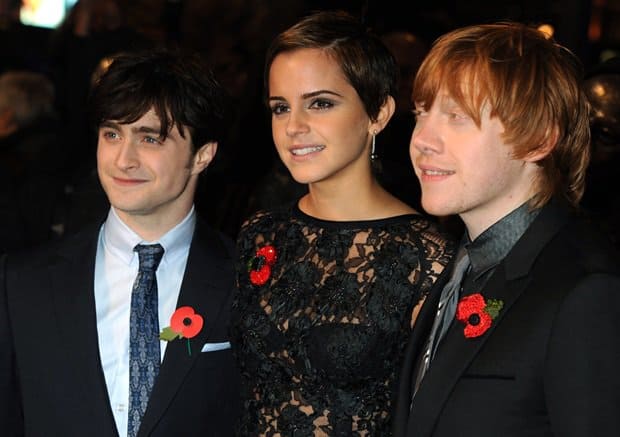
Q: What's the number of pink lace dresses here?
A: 0